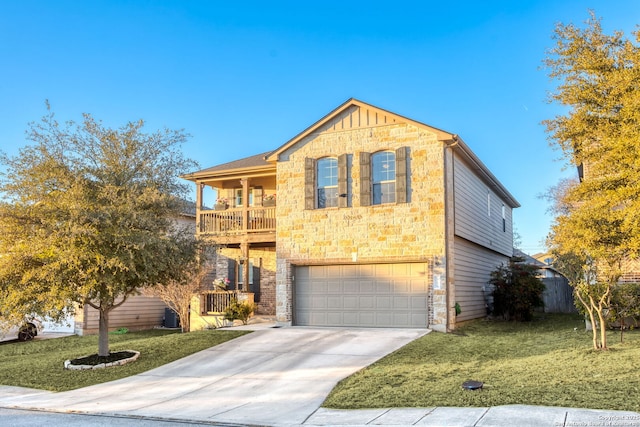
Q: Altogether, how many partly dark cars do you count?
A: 1